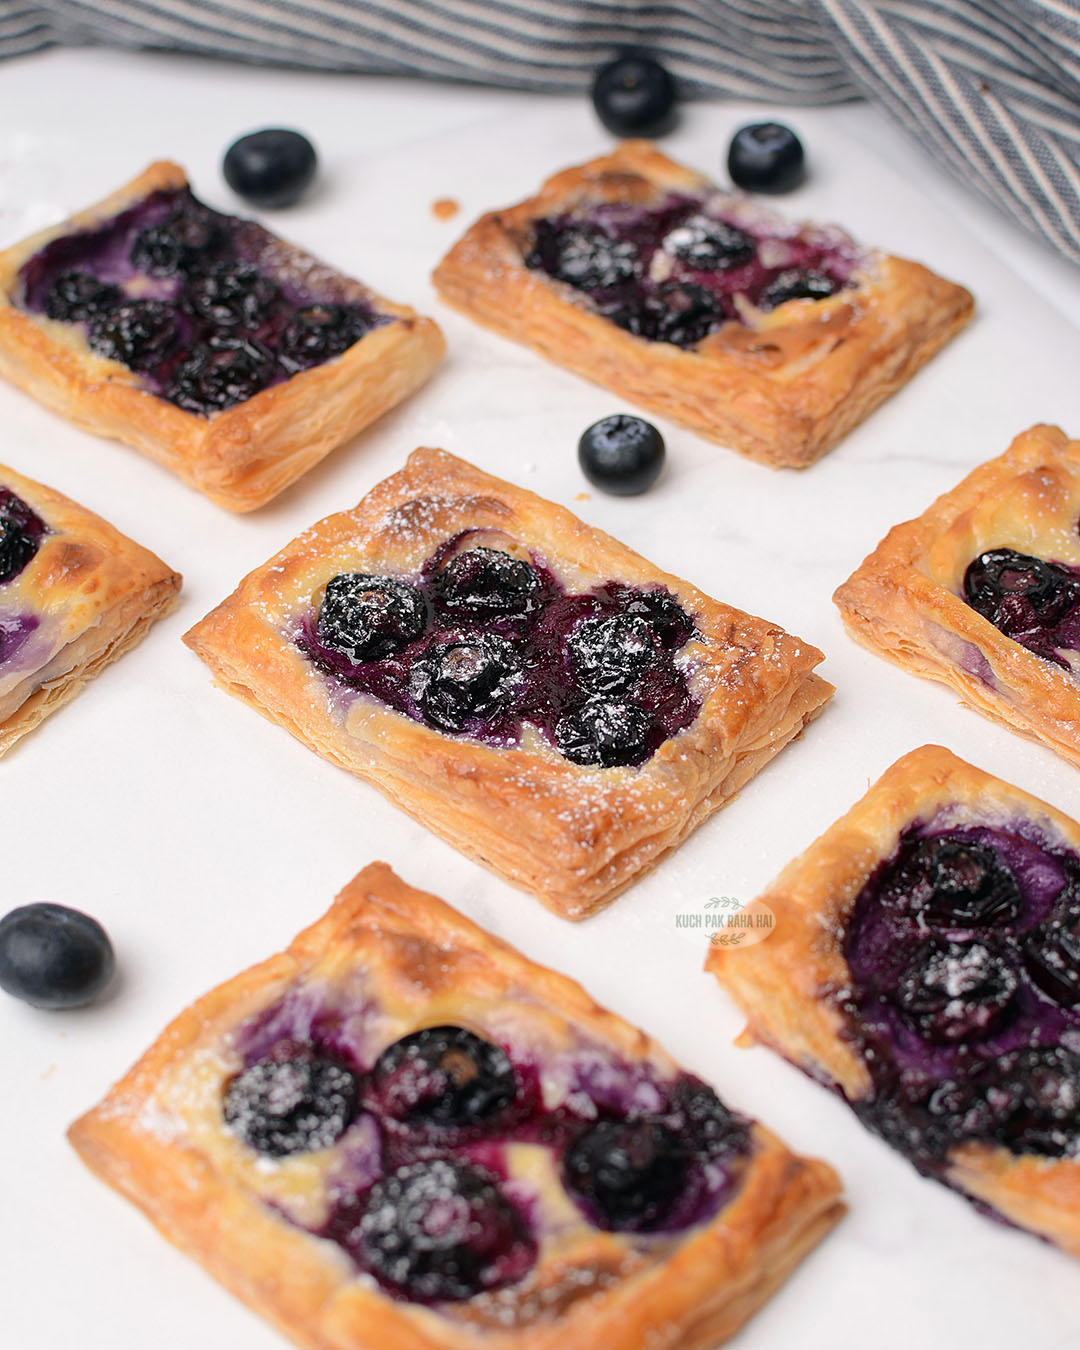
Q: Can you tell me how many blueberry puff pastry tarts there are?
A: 7